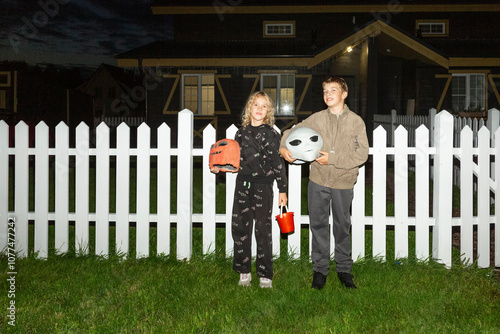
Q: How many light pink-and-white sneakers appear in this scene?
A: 2